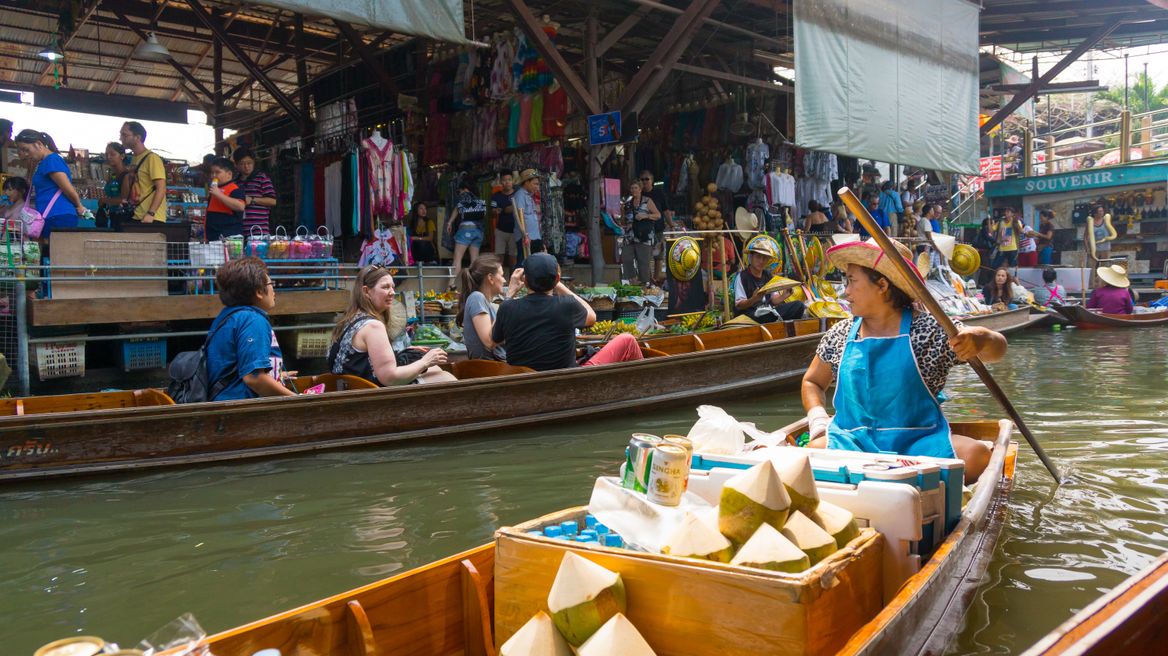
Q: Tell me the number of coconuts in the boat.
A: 9